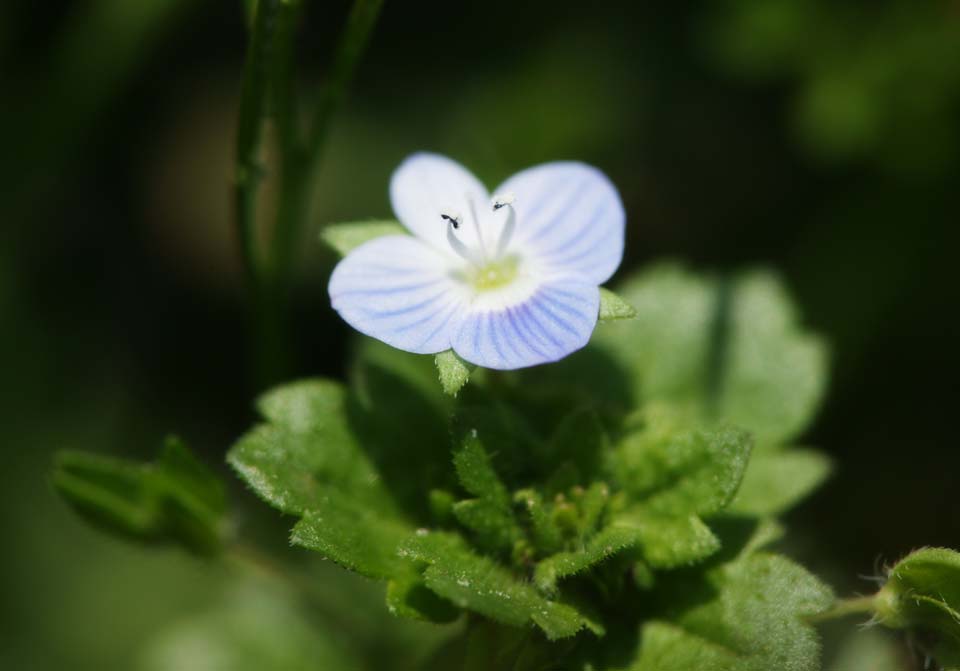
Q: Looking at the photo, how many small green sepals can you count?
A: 3